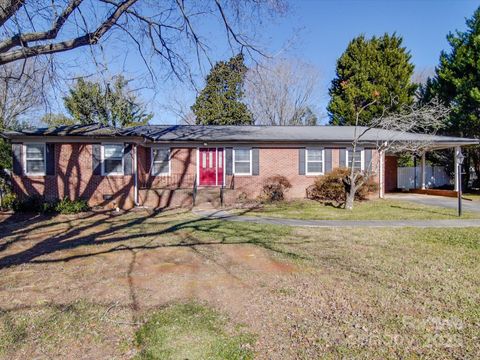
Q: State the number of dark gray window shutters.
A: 10